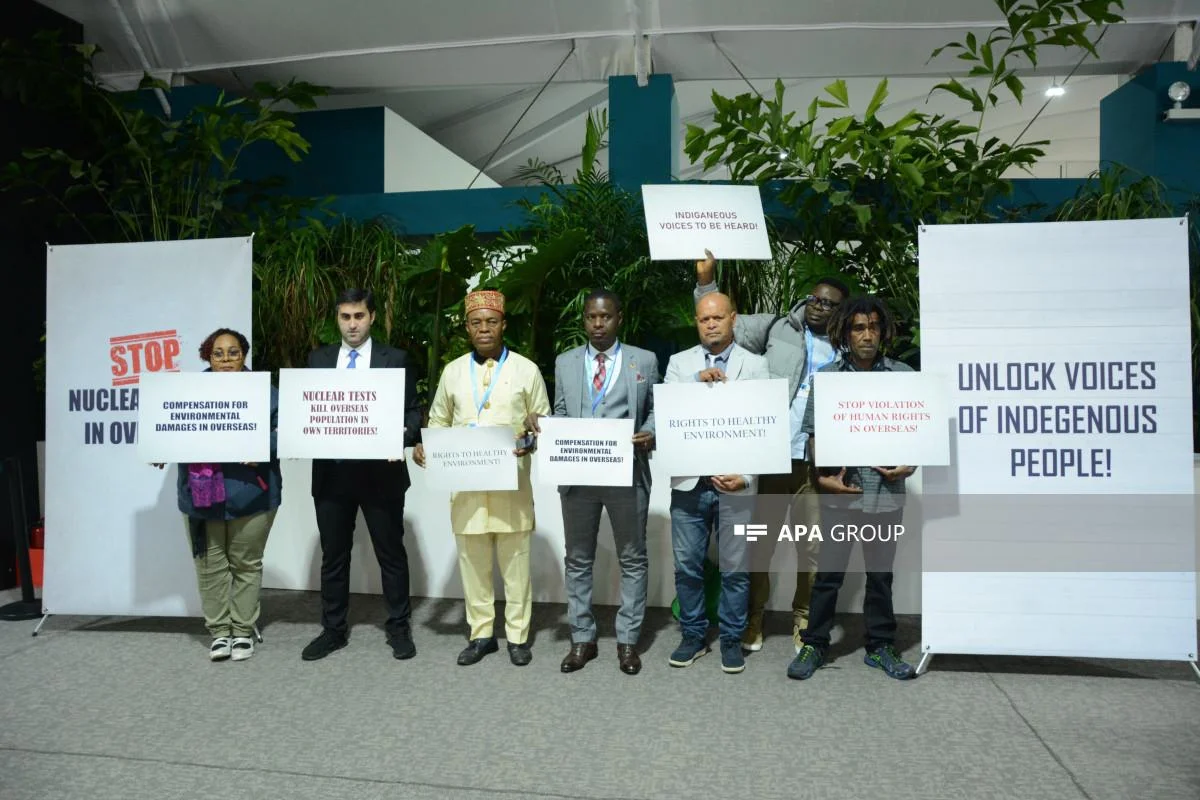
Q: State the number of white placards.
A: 7